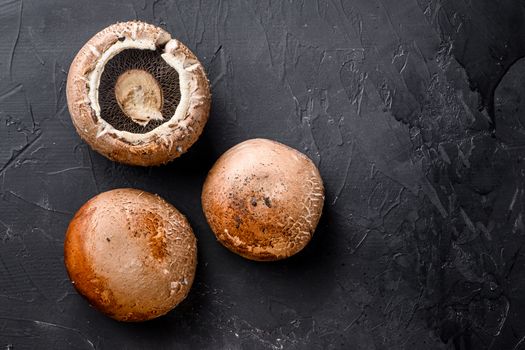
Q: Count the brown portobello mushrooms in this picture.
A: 3